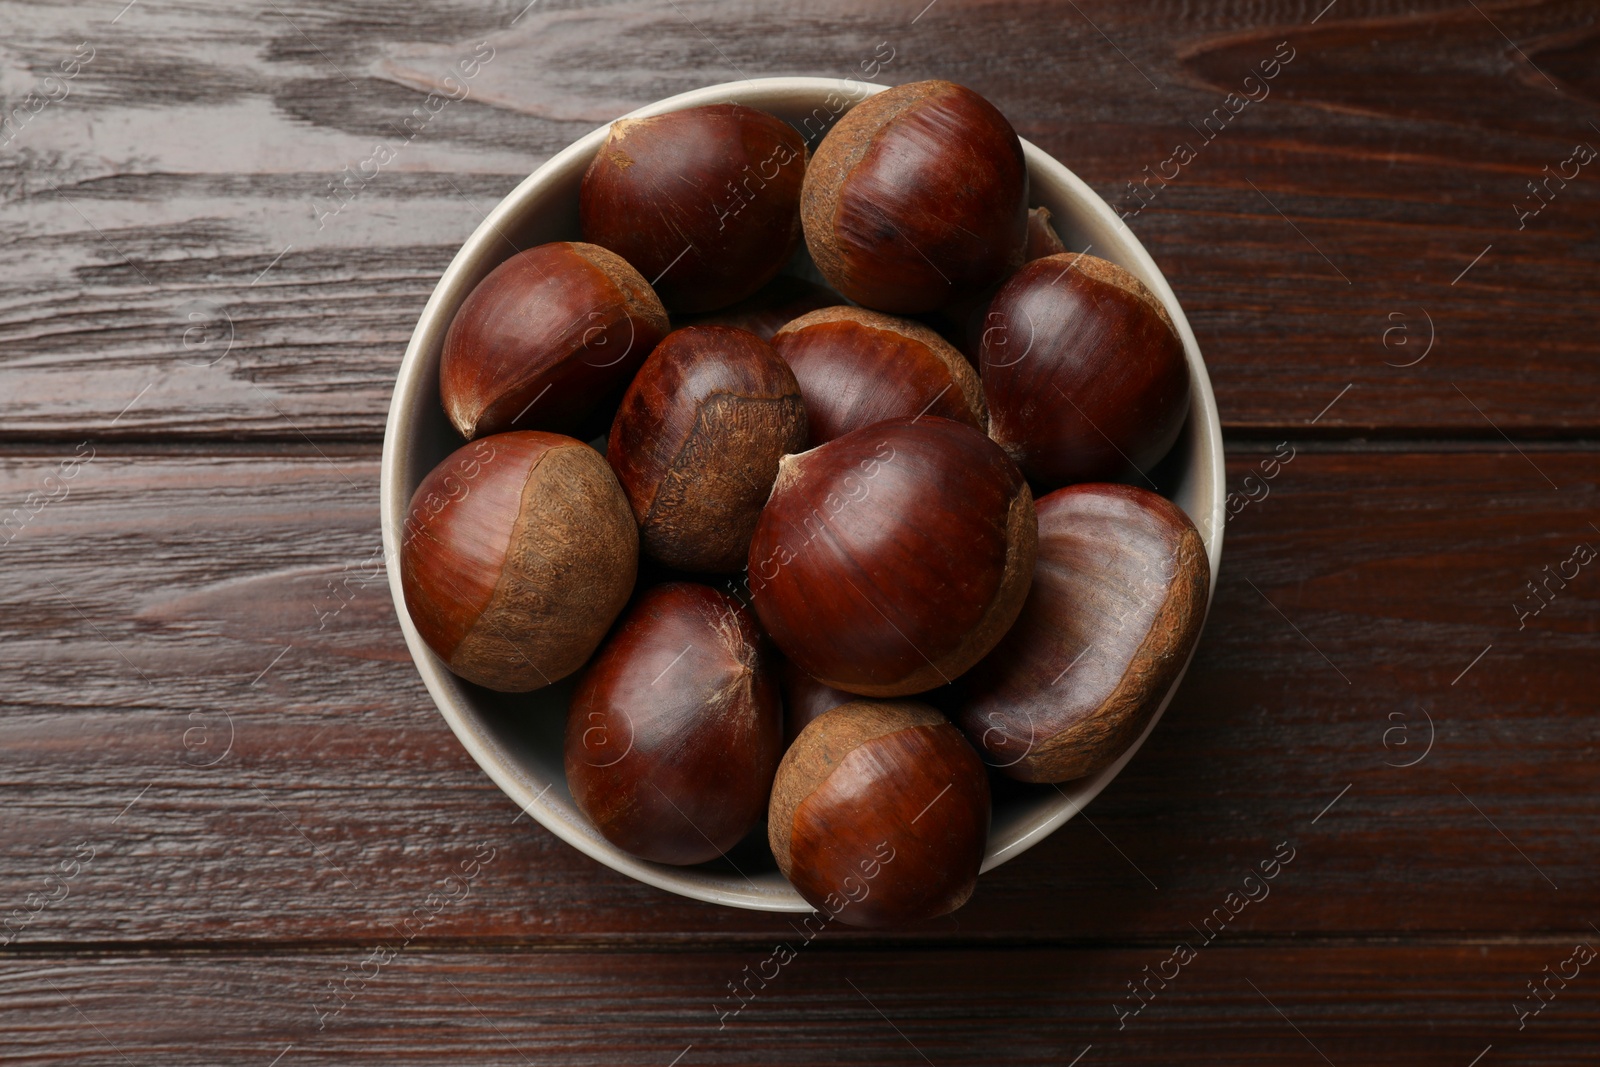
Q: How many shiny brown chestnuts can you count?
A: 14